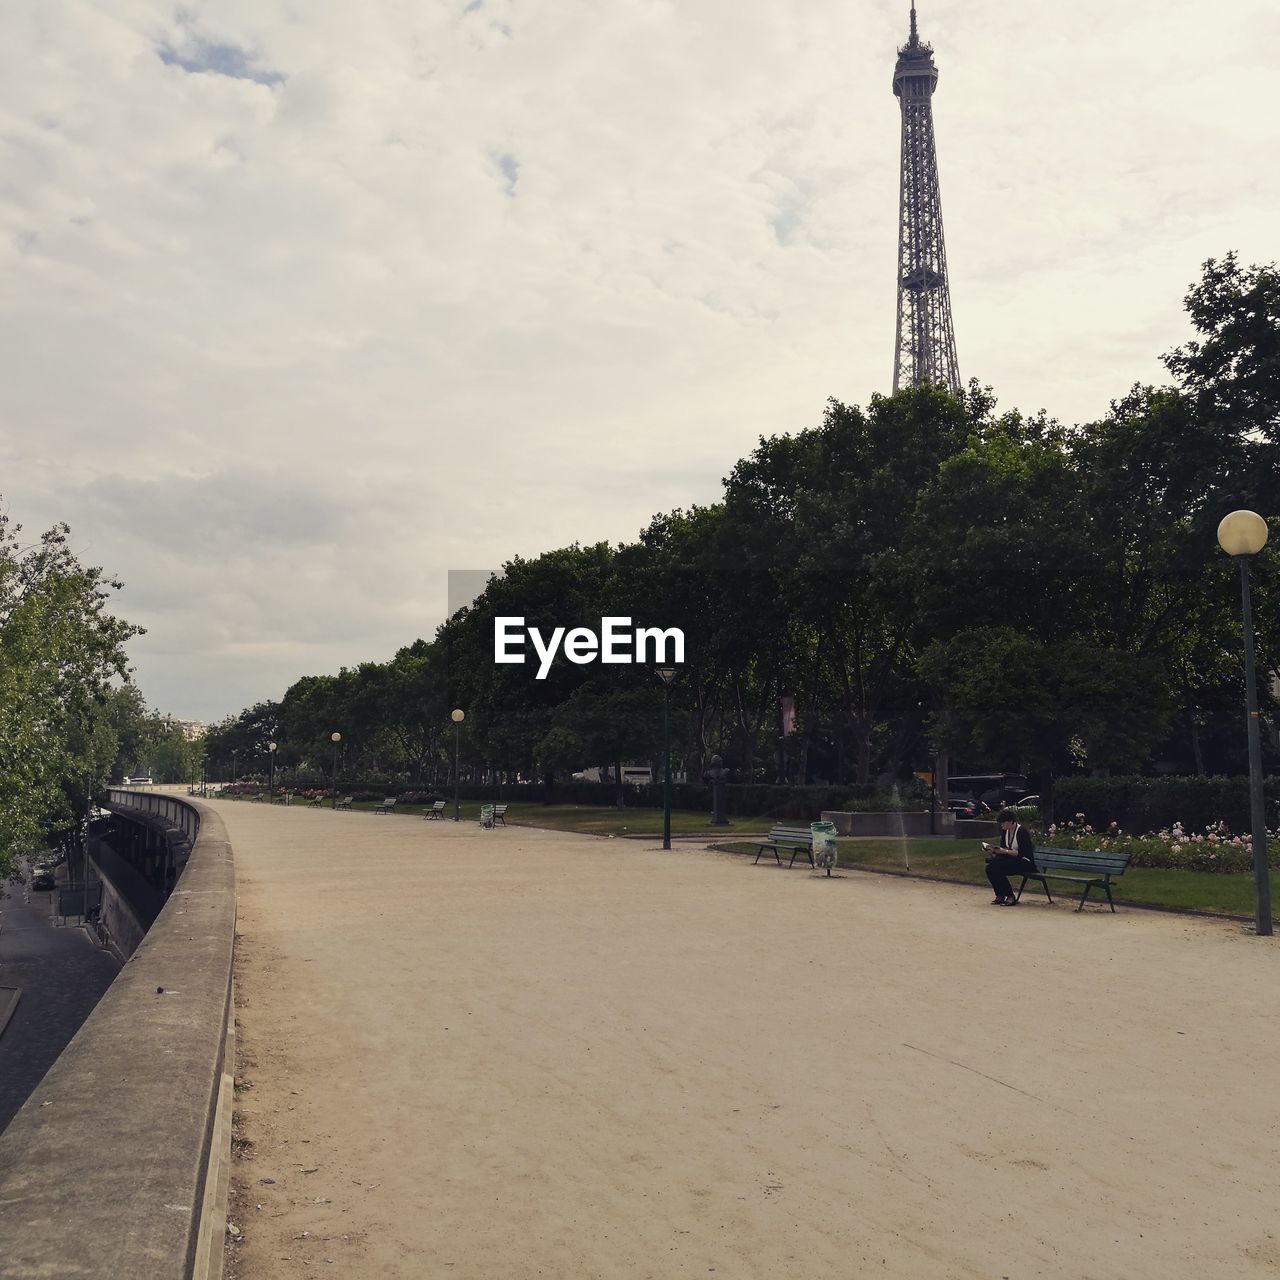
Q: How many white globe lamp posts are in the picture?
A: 4